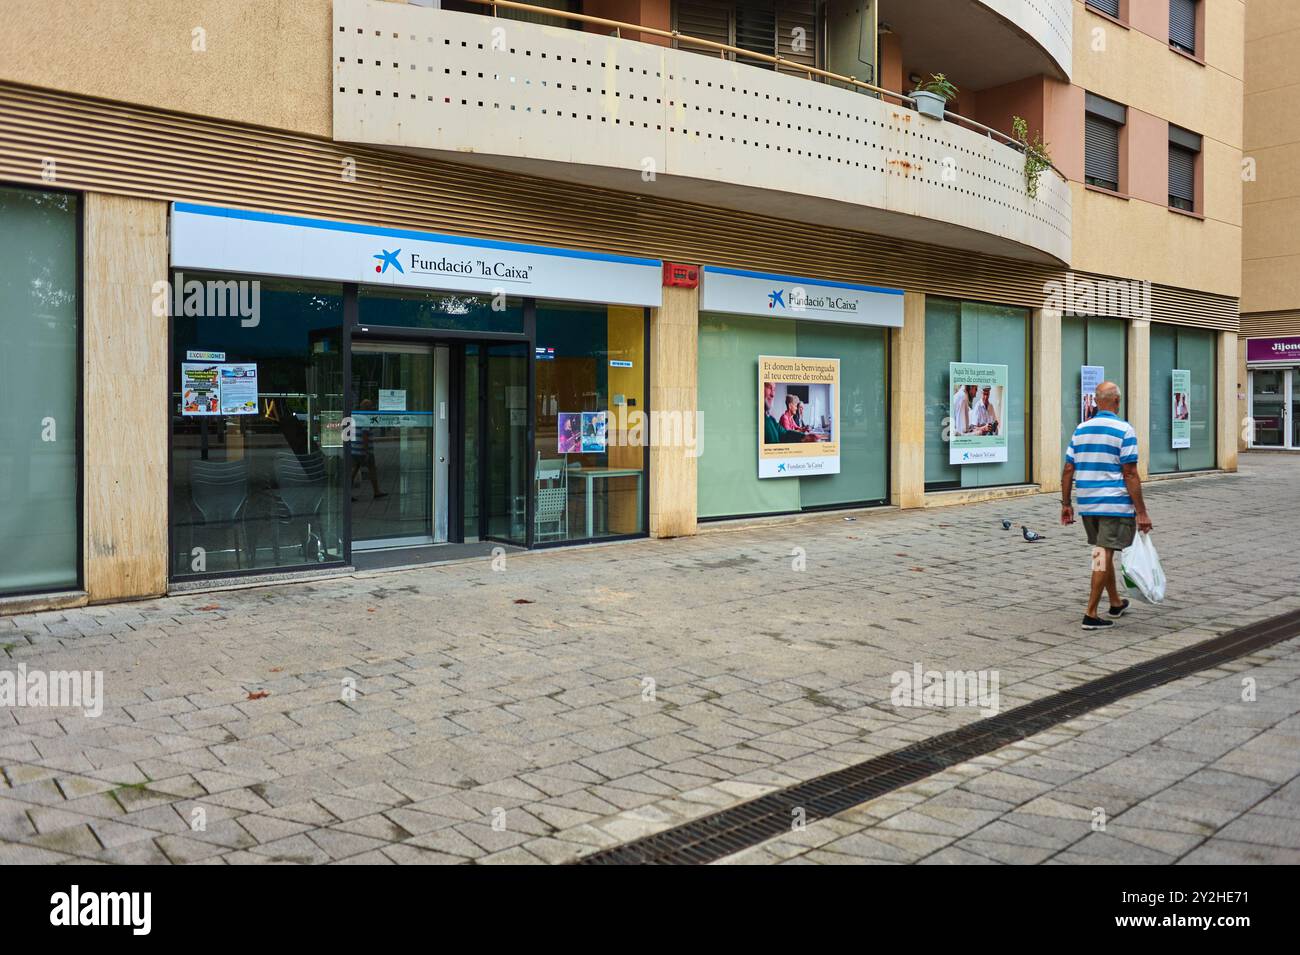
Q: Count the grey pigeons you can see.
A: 2